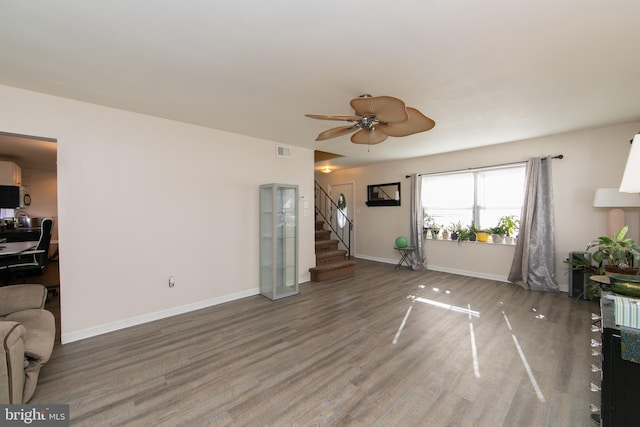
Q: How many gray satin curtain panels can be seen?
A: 2